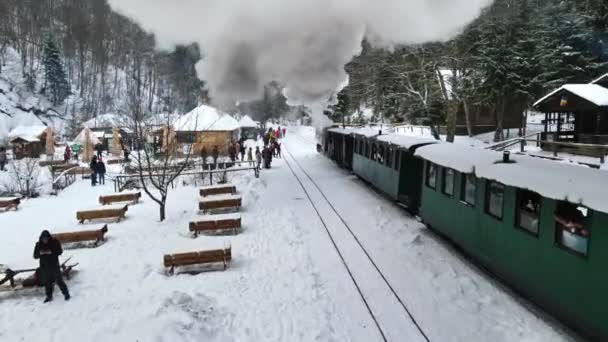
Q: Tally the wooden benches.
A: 8